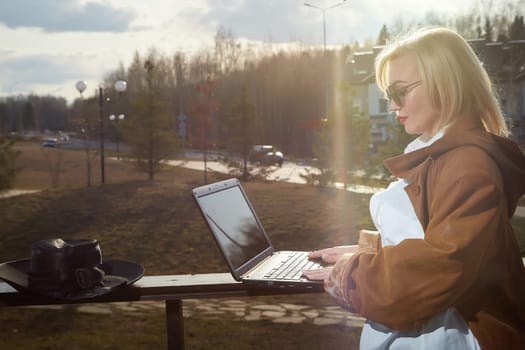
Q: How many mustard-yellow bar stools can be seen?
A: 0